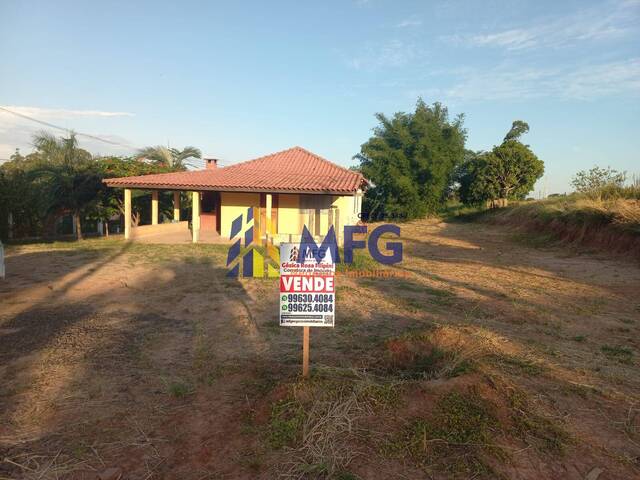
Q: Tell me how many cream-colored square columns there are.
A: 5